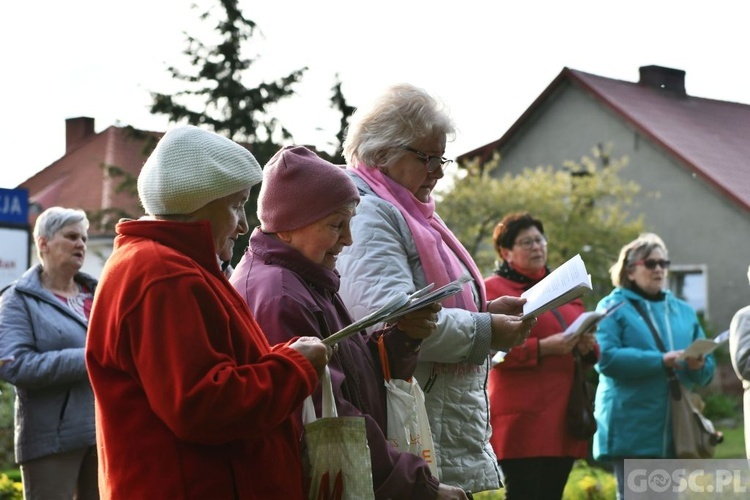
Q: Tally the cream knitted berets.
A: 1